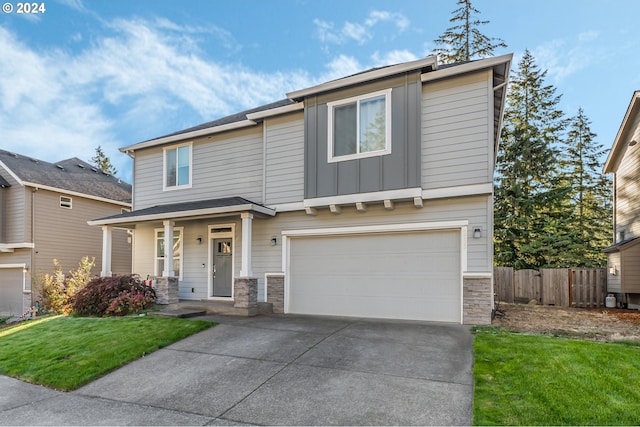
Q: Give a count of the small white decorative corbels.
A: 5